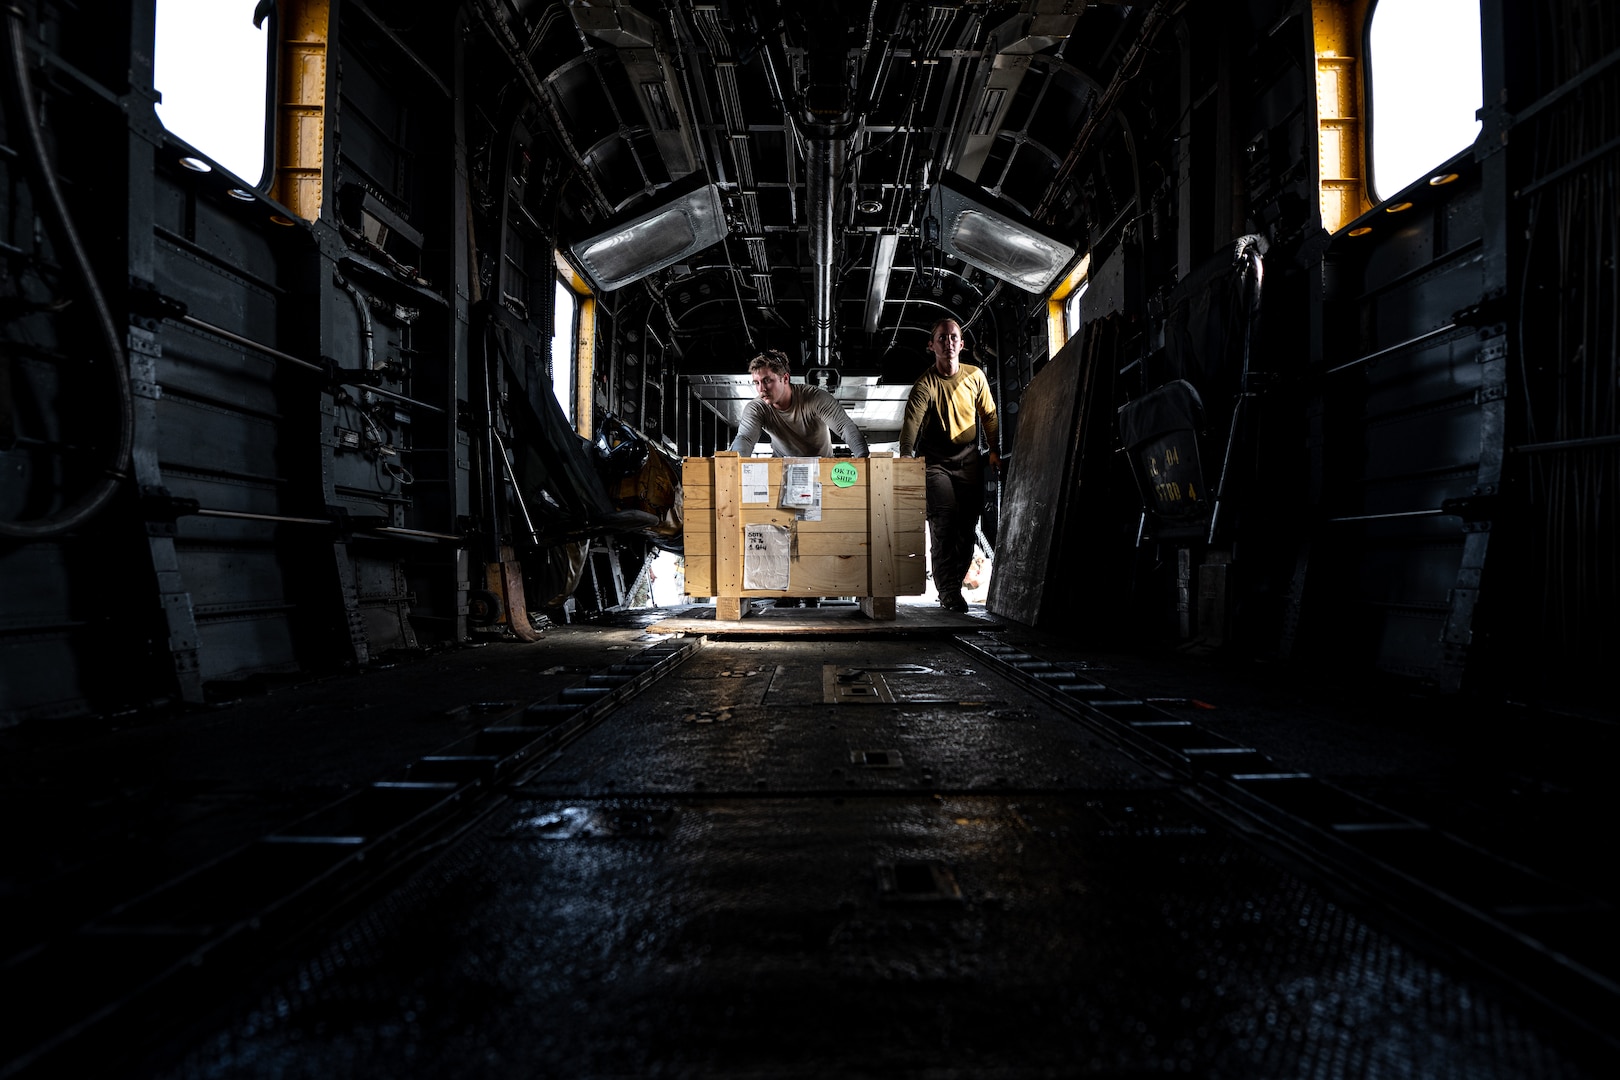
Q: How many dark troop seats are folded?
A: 1